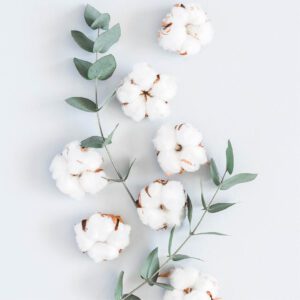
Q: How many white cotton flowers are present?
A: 7